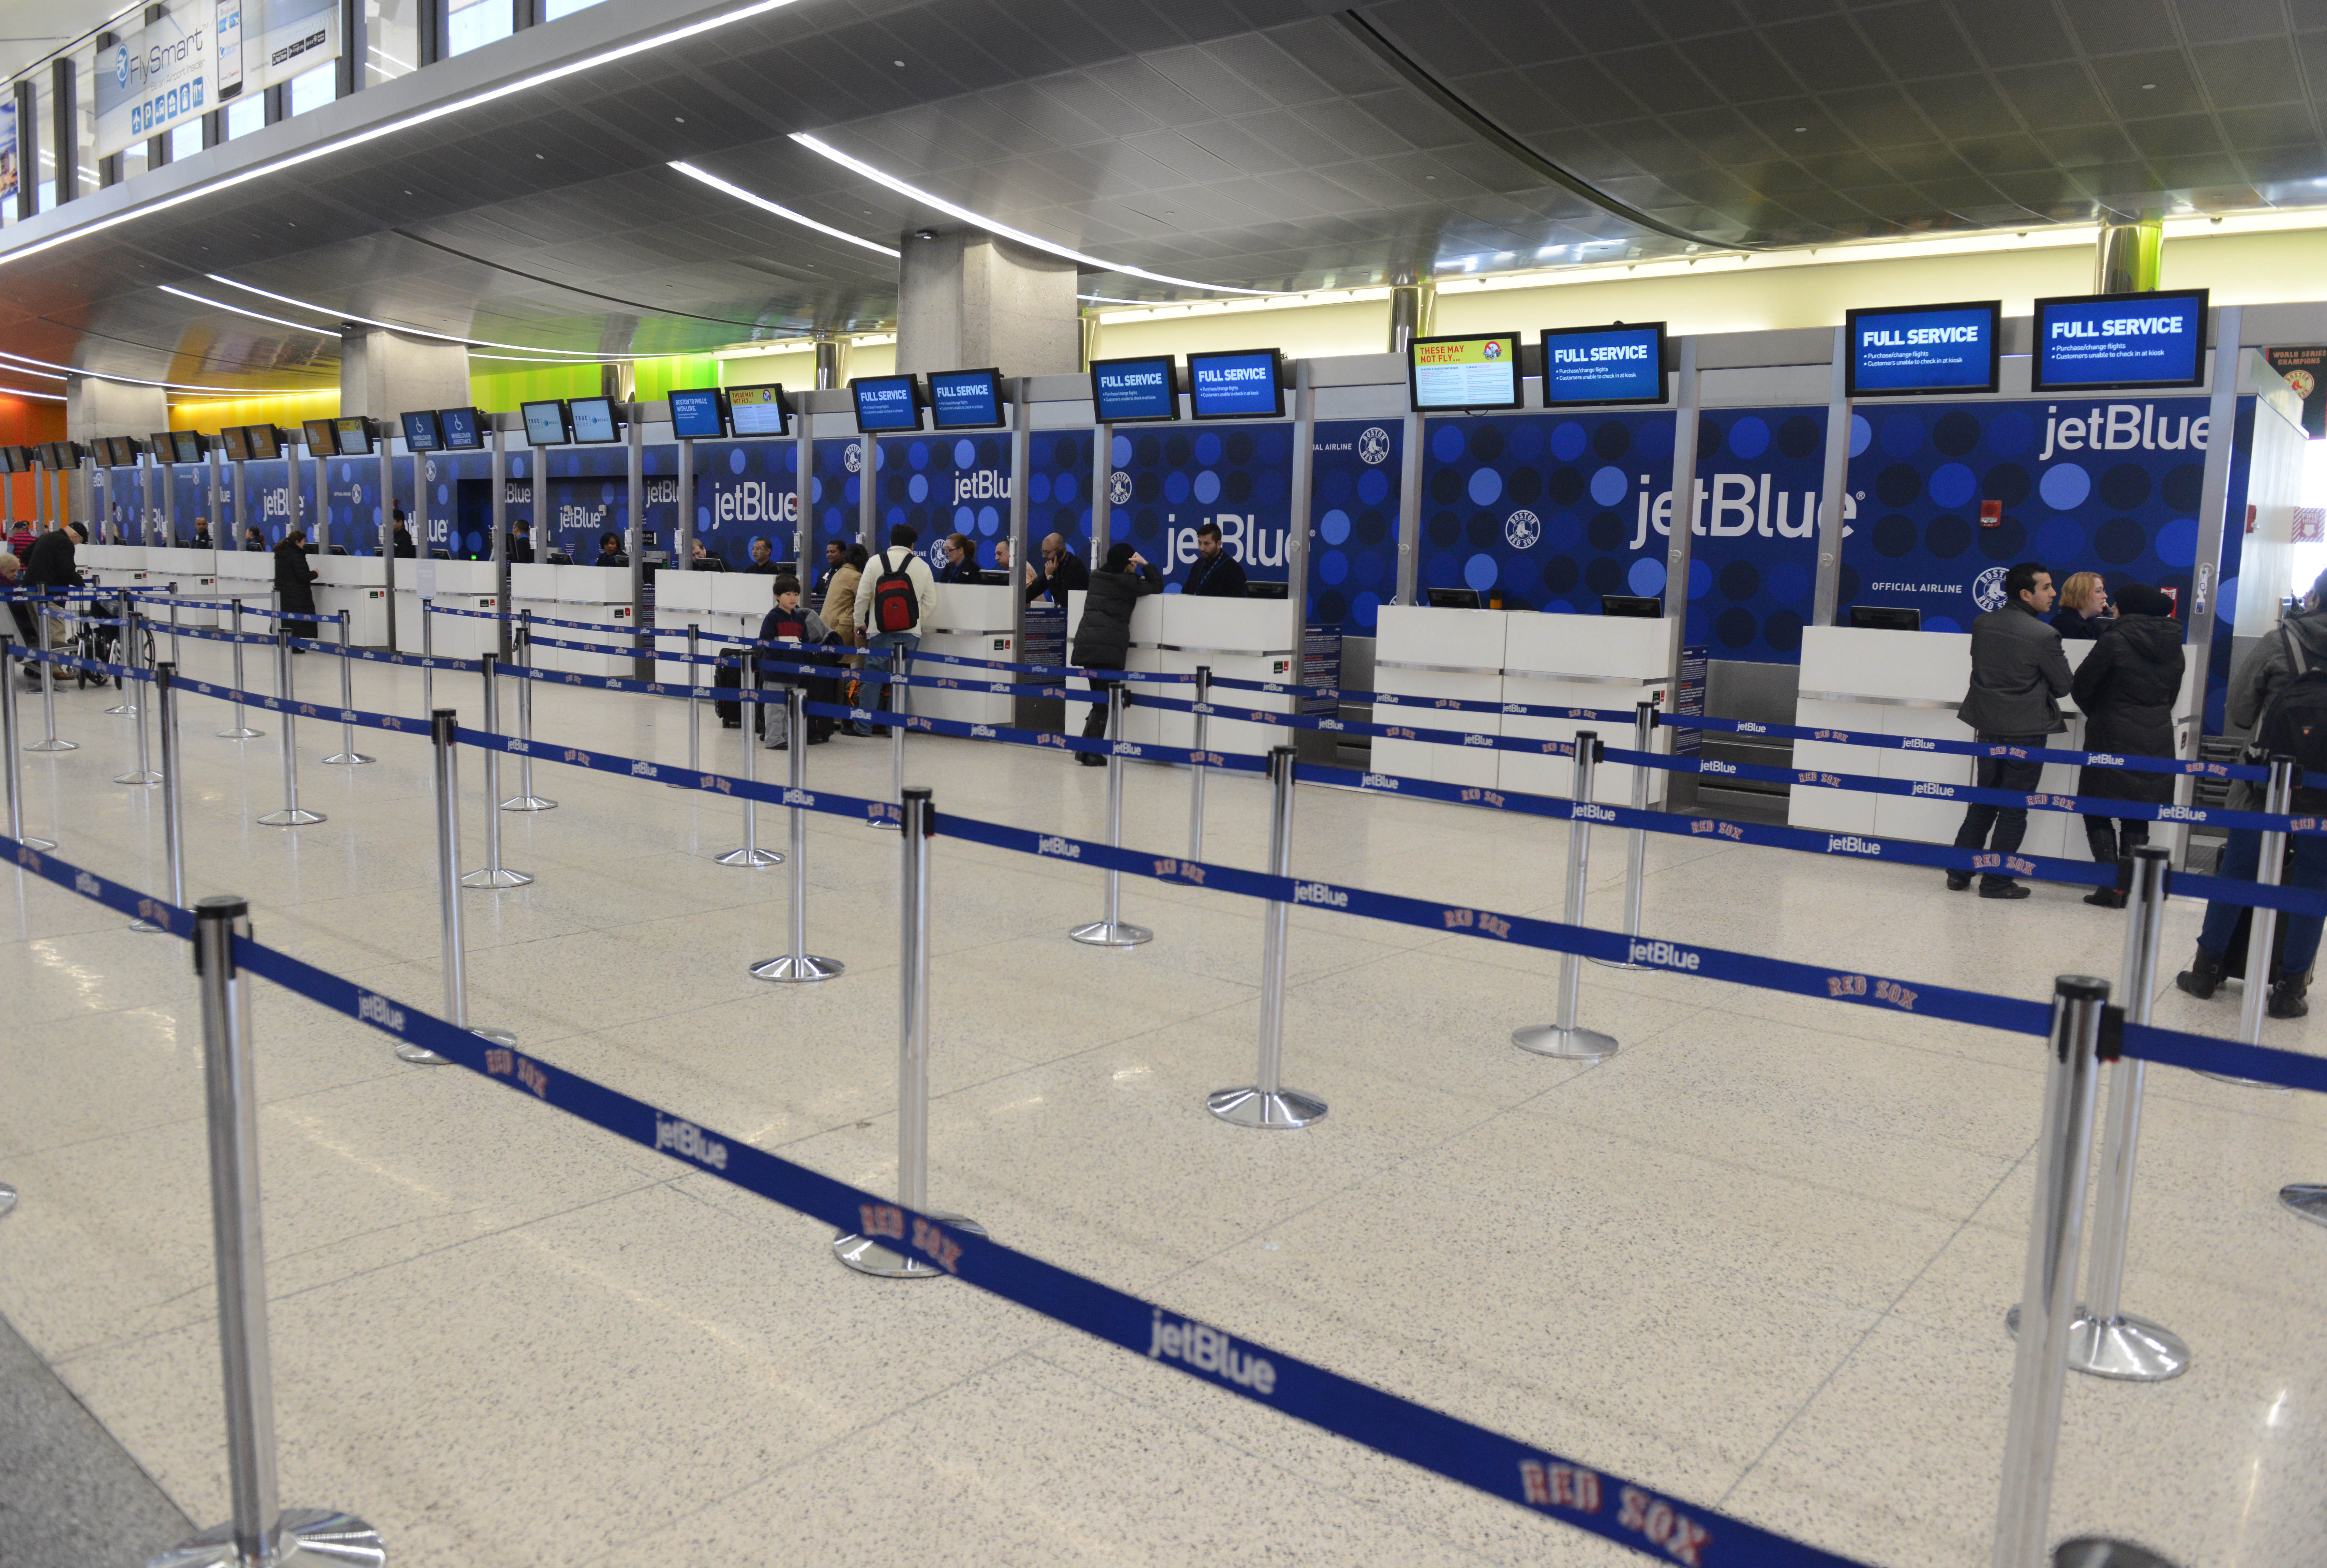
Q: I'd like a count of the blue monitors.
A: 10